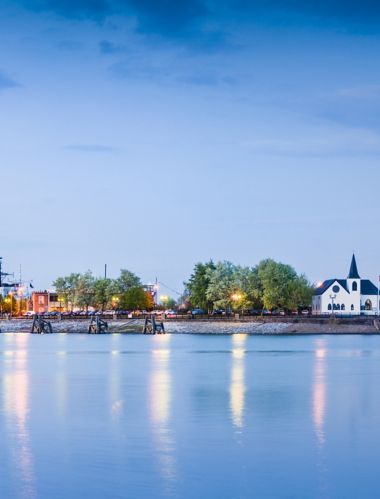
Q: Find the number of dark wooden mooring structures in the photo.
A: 3